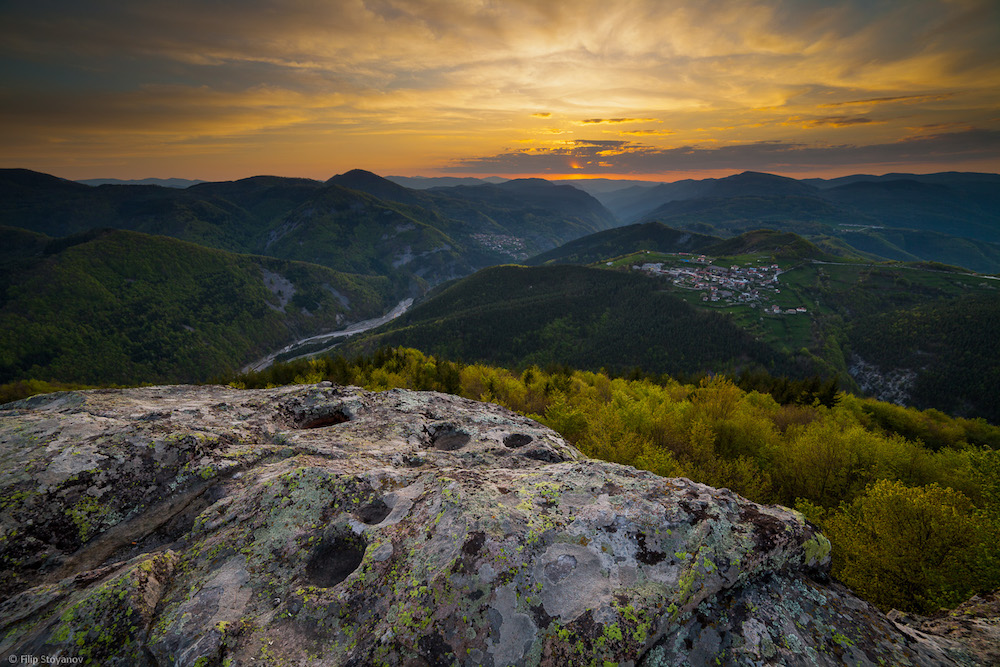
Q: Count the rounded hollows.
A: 5